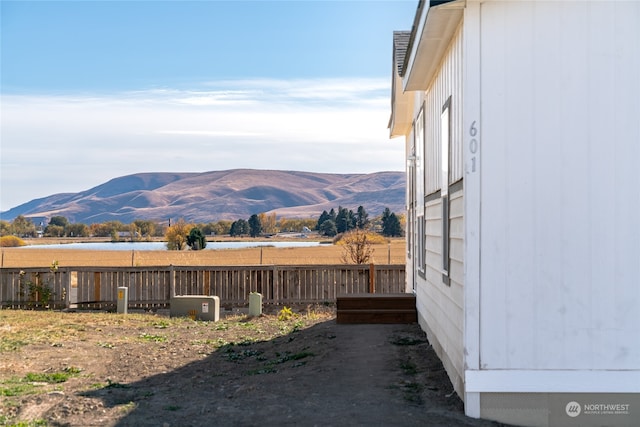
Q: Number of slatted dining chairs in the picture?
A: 0